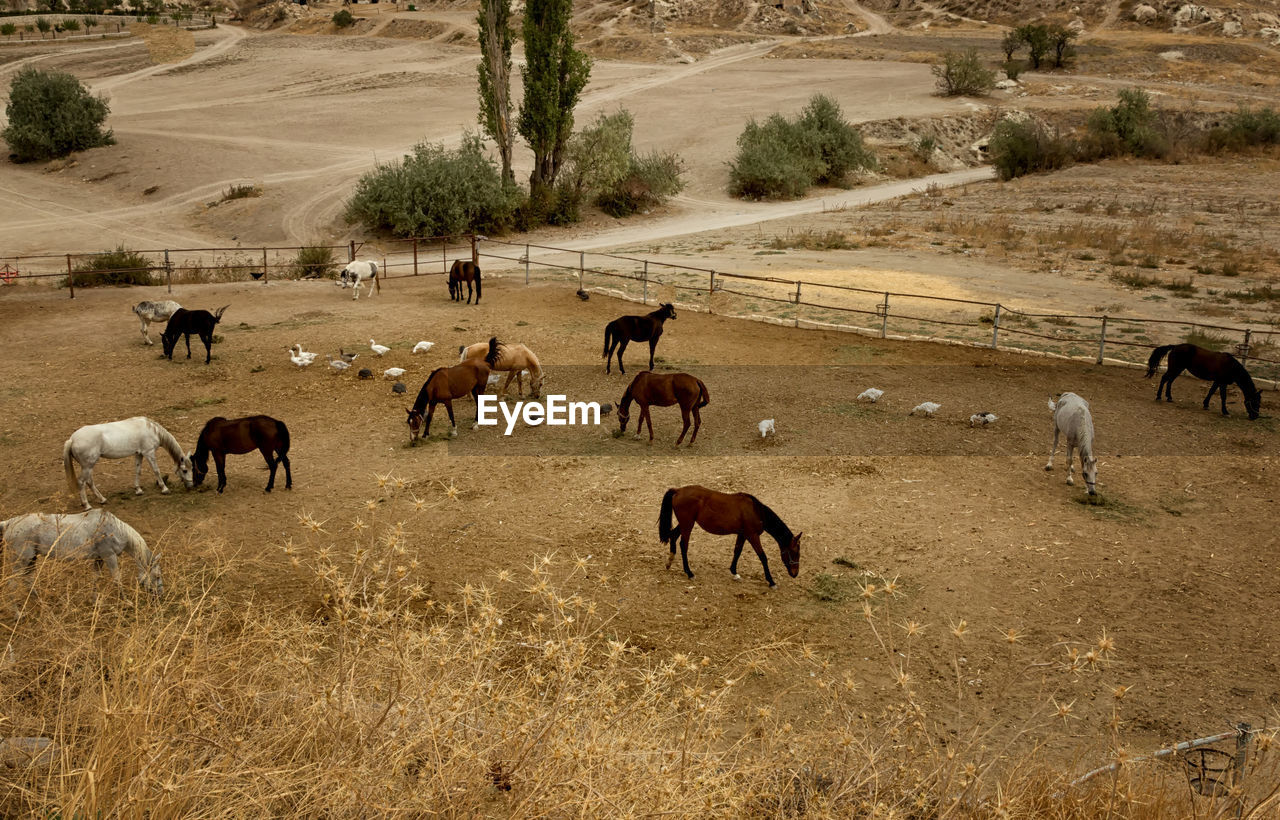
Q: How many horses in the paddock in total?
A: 14